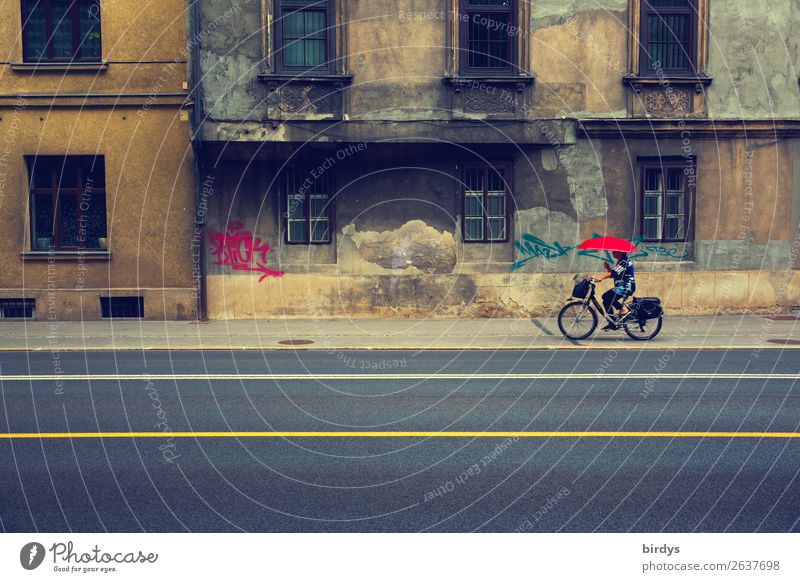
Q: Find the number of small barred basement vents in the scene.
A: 2